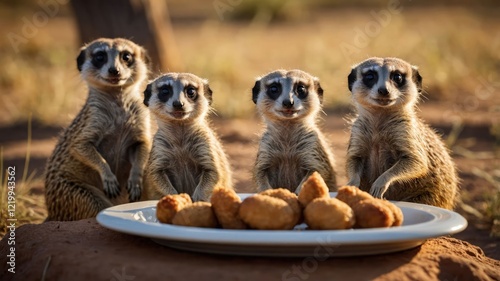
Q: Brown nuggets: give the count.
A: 10